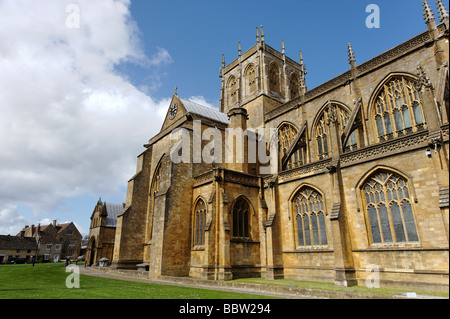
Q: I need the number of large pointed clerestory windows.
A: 3